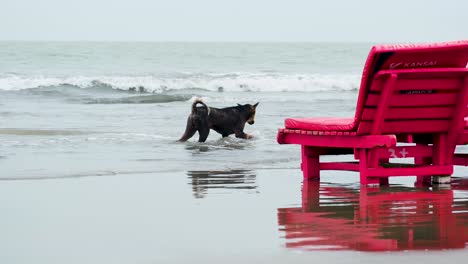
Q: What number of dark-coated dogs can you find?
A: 1